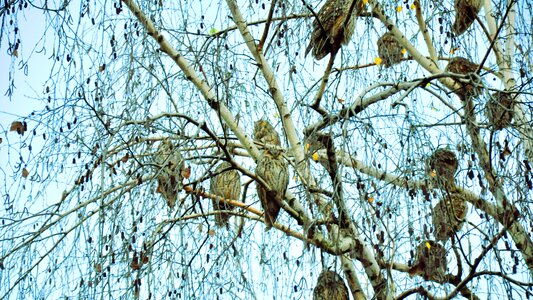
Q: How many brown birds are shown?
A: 13